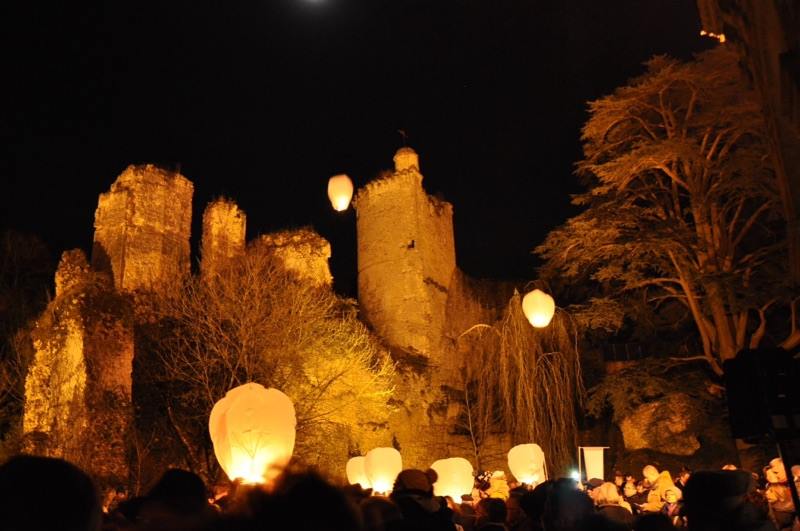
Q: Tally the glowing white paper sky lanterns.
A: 7